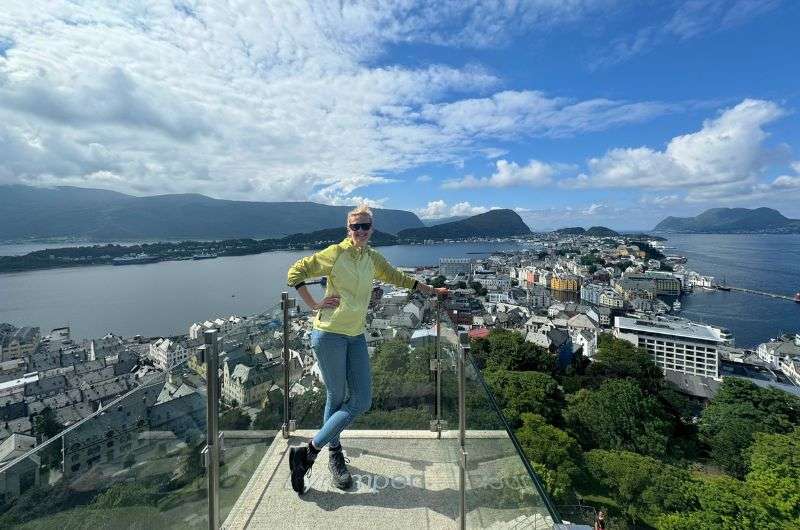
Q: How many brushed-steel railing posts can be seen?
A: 4